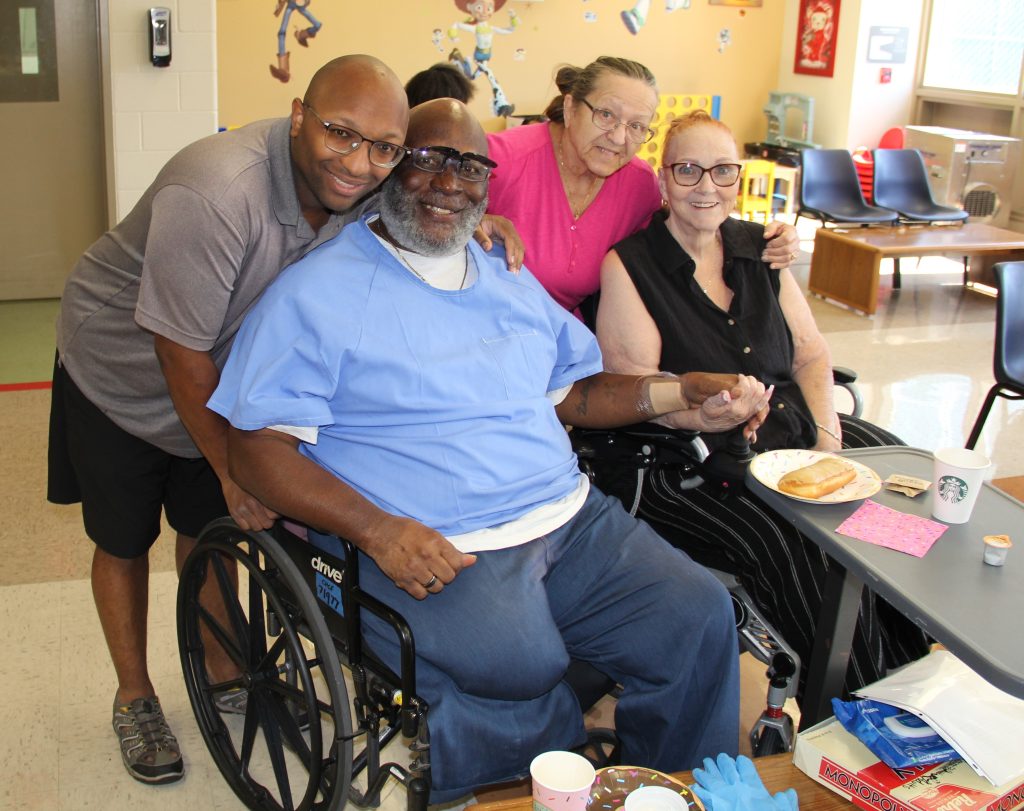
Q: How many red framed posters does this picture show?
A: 1